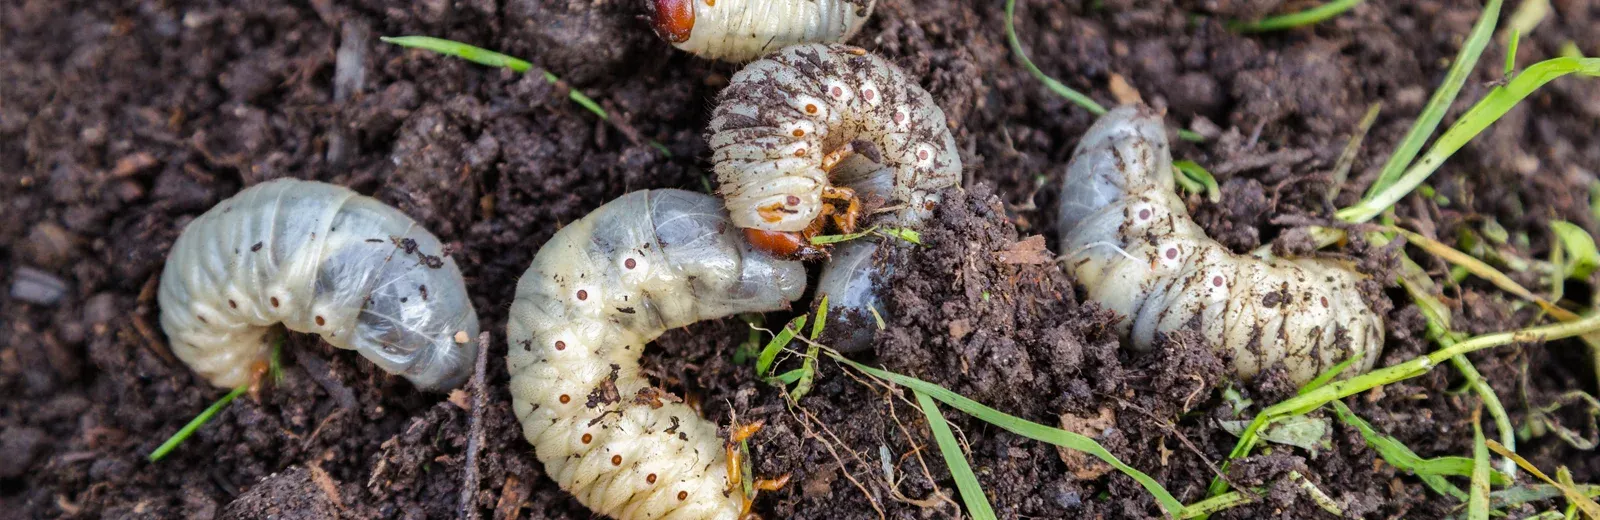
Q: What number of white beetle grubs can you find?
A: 5